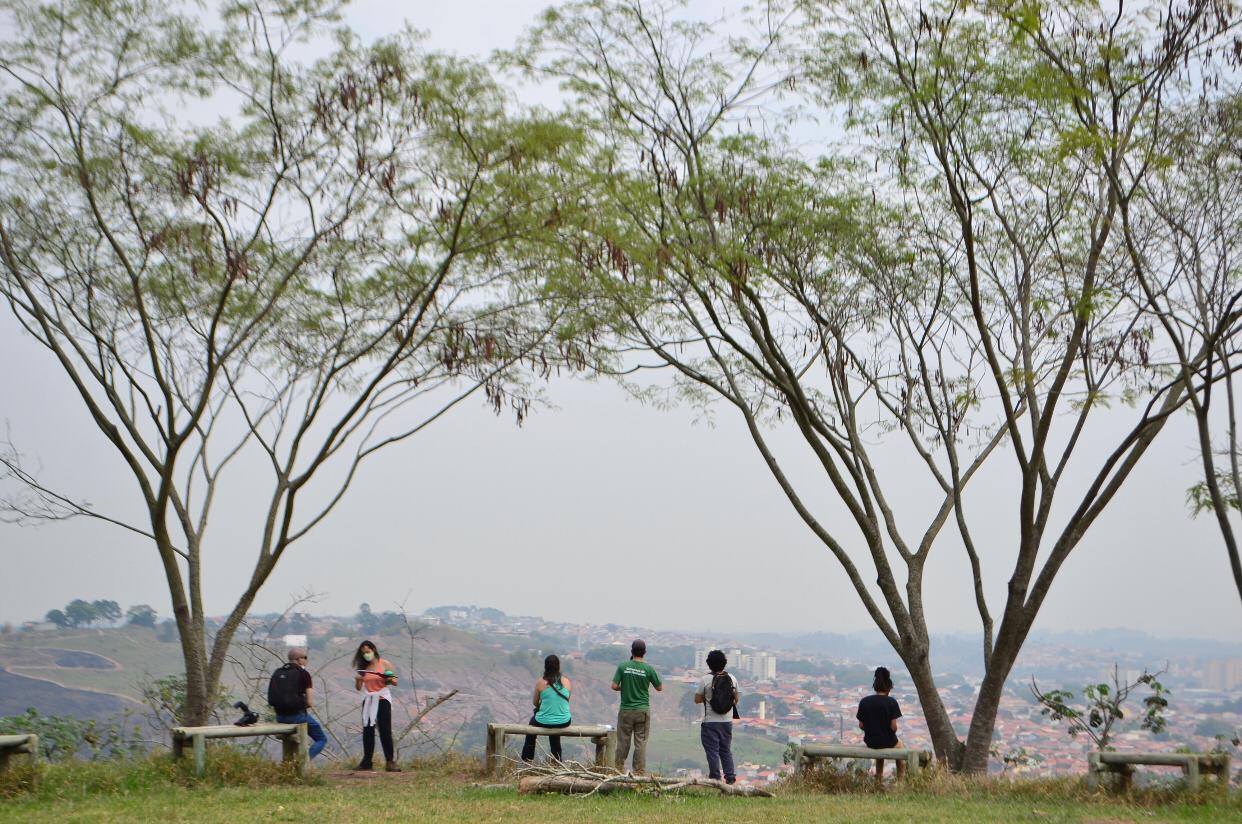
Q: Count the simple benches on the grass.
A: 5